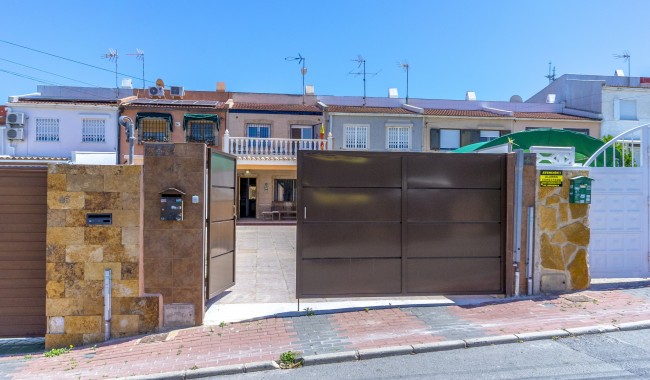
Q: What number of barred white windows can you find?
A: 4